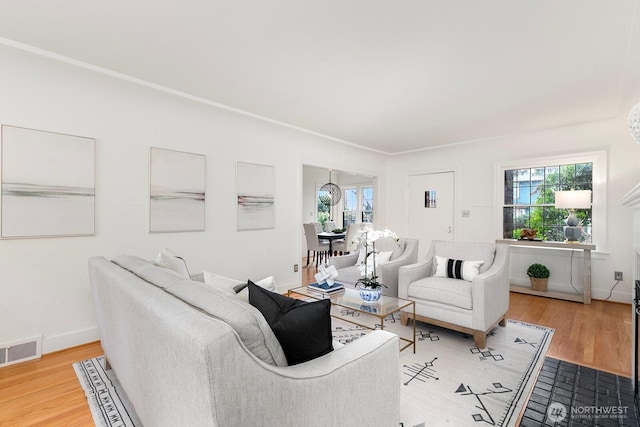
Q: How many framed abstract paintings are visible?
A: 3